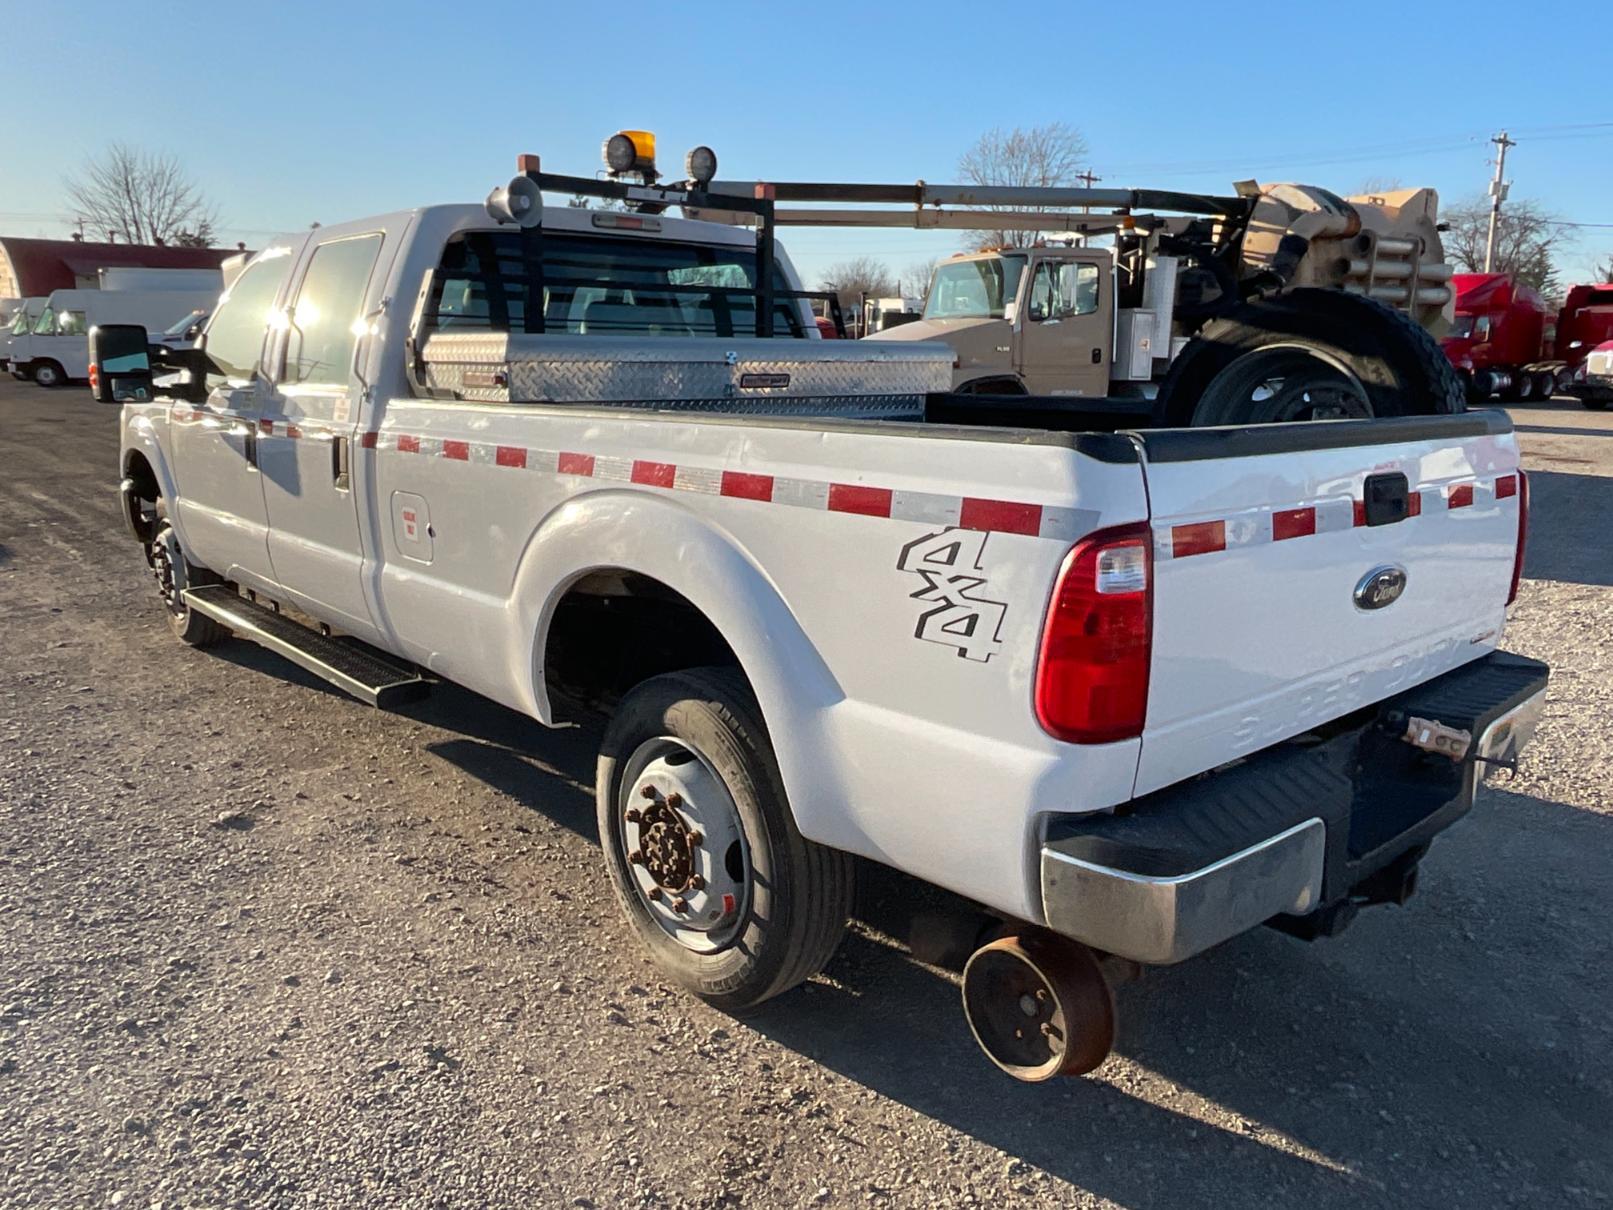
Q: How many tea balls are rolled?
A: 0